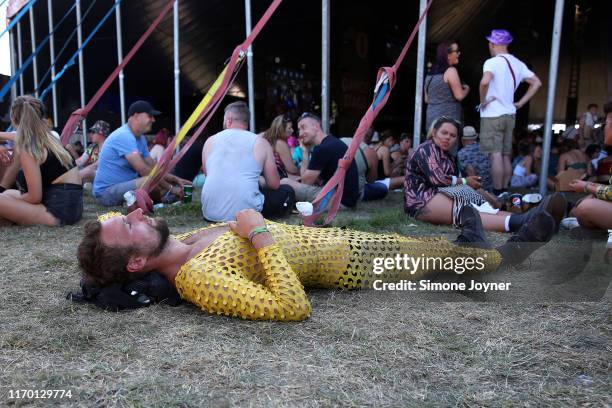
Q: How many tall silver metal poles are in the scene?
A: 11